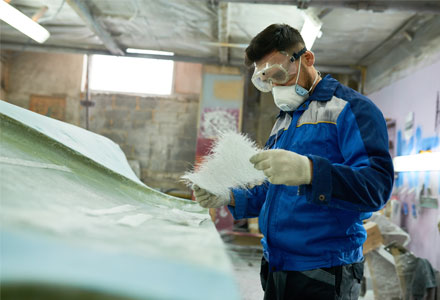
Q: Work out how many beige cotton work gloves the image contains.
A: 2